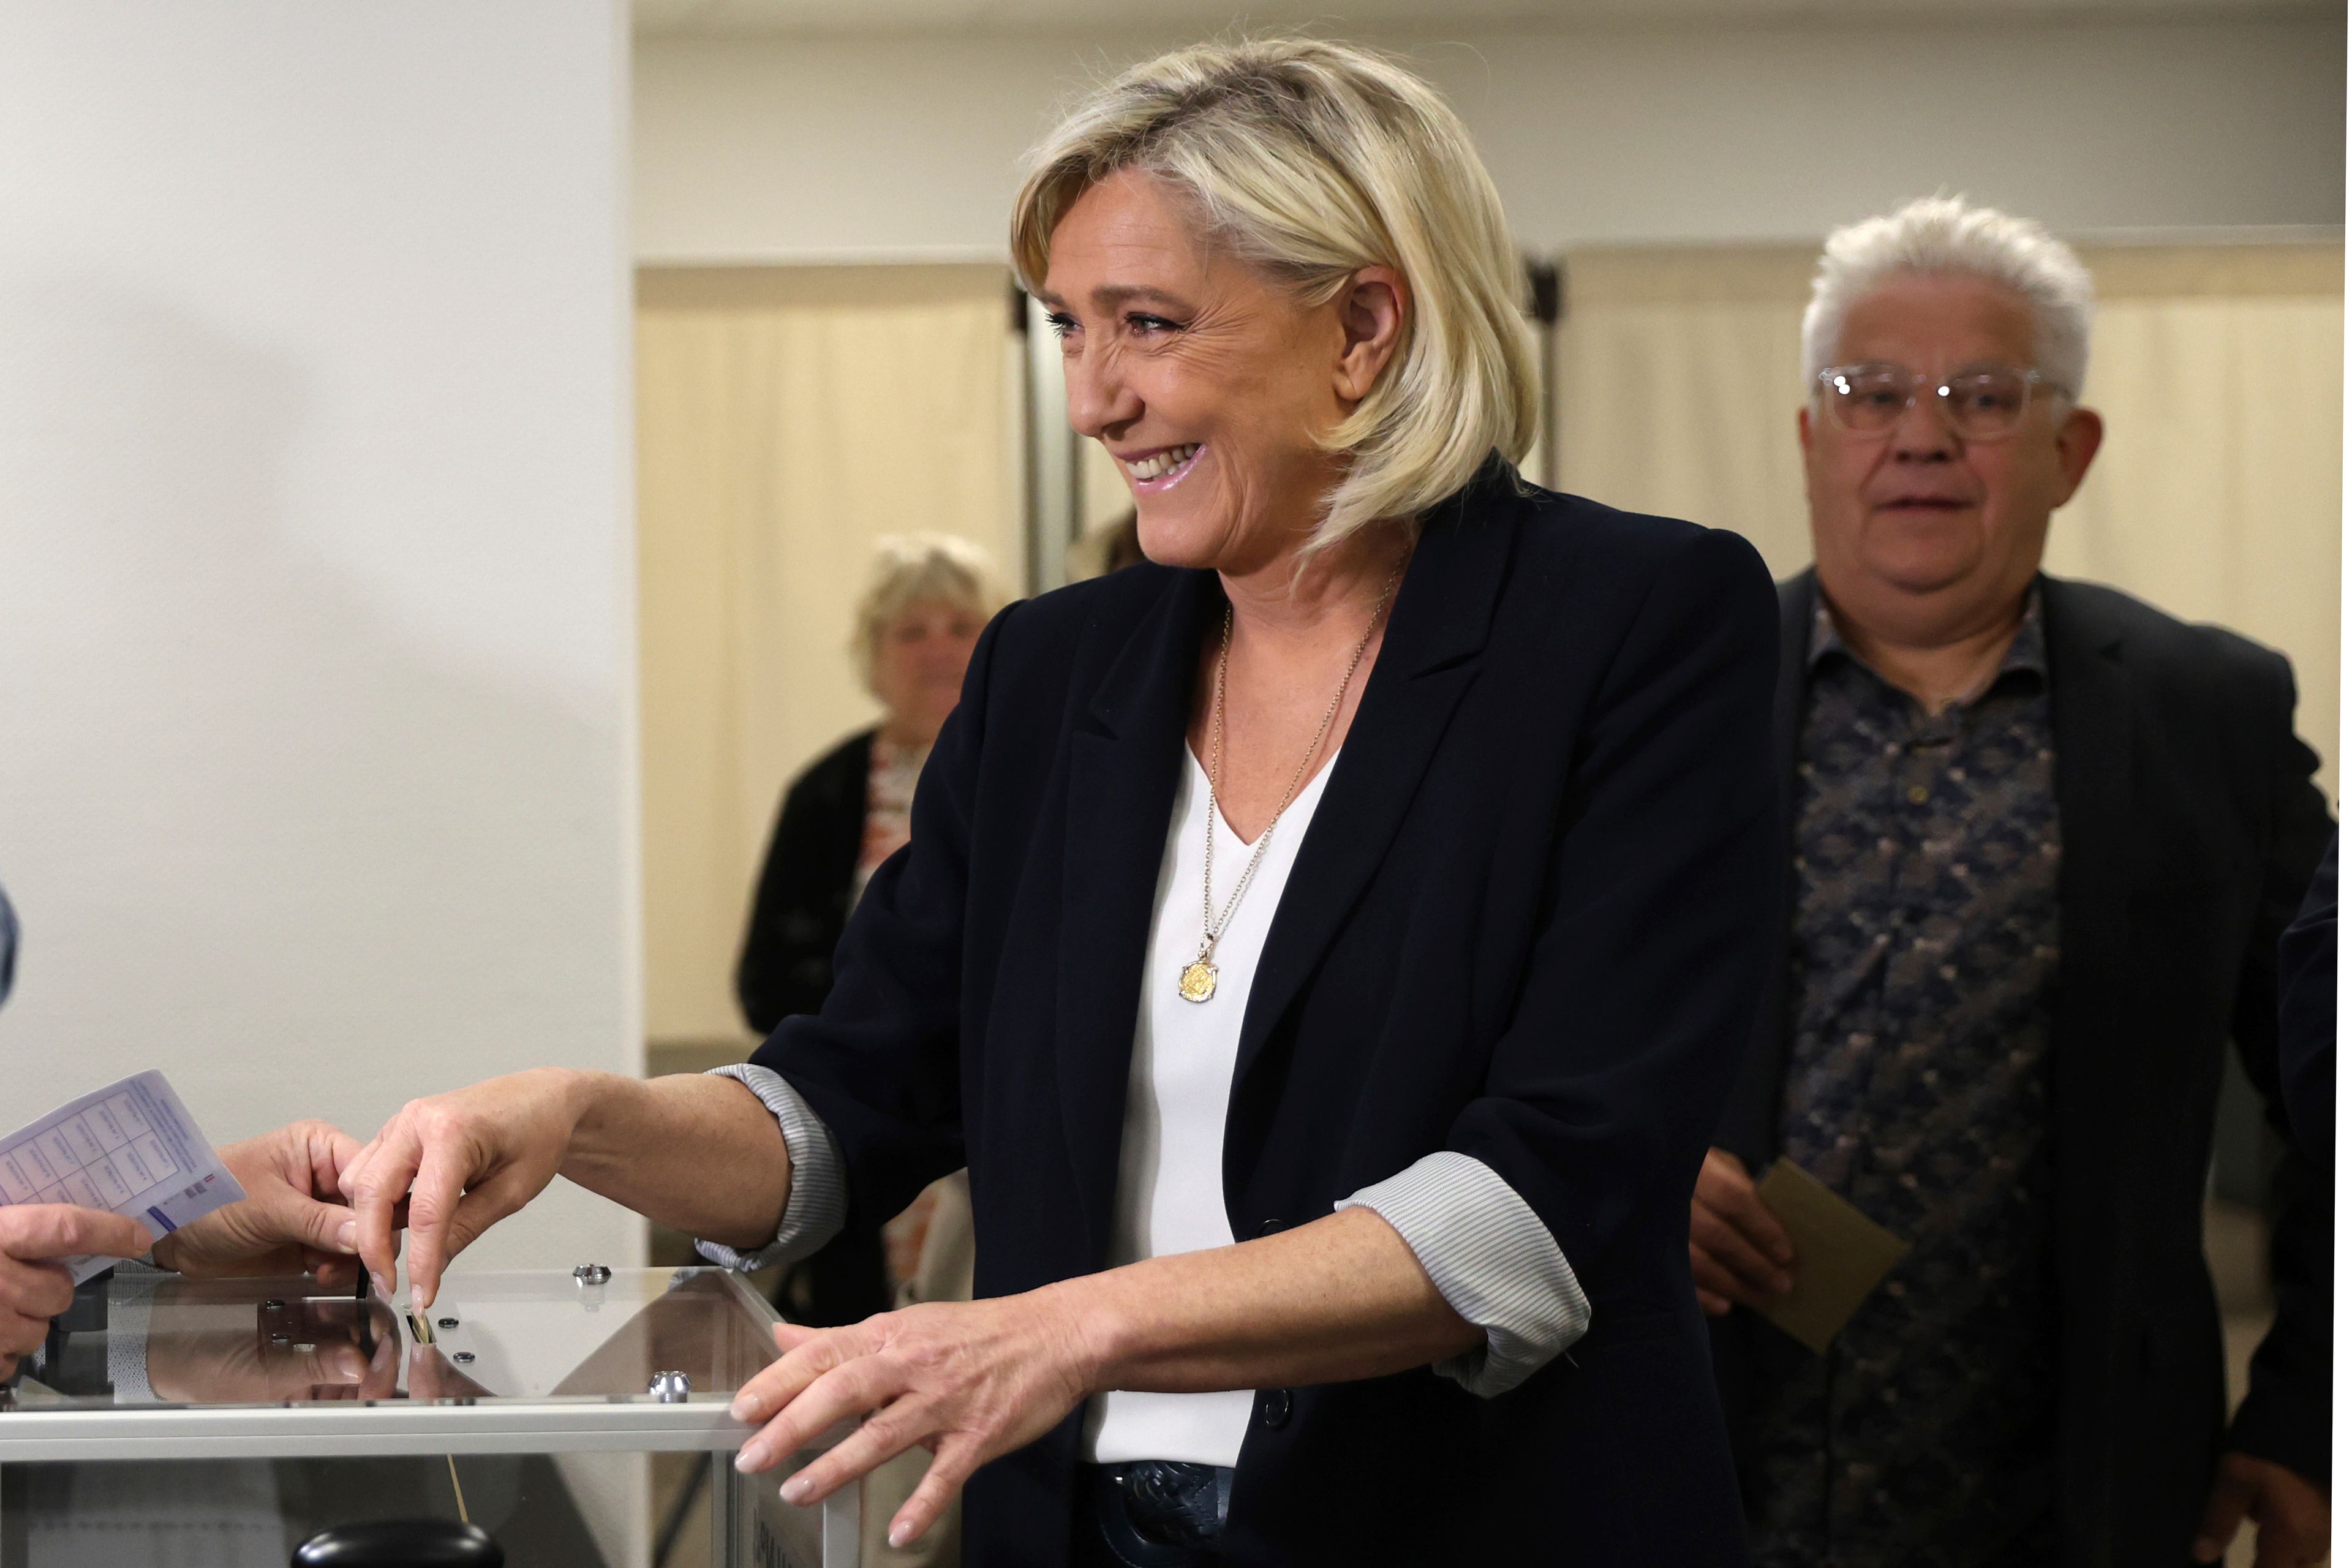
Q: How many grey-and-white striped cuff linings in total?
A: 2